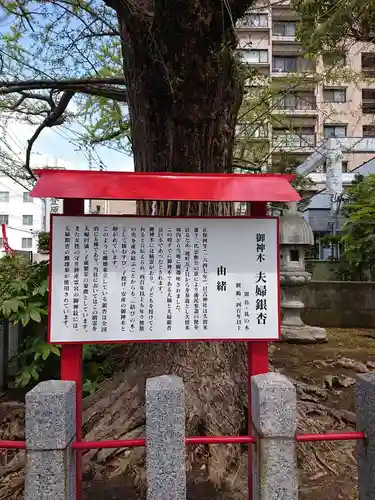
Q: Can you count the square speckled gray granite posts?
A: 4